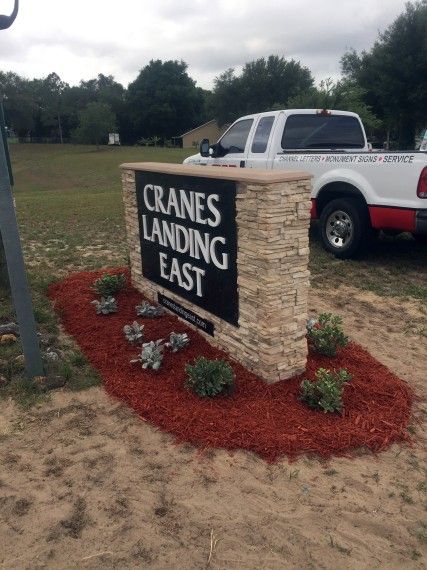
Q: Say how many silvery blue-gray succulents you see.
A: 5